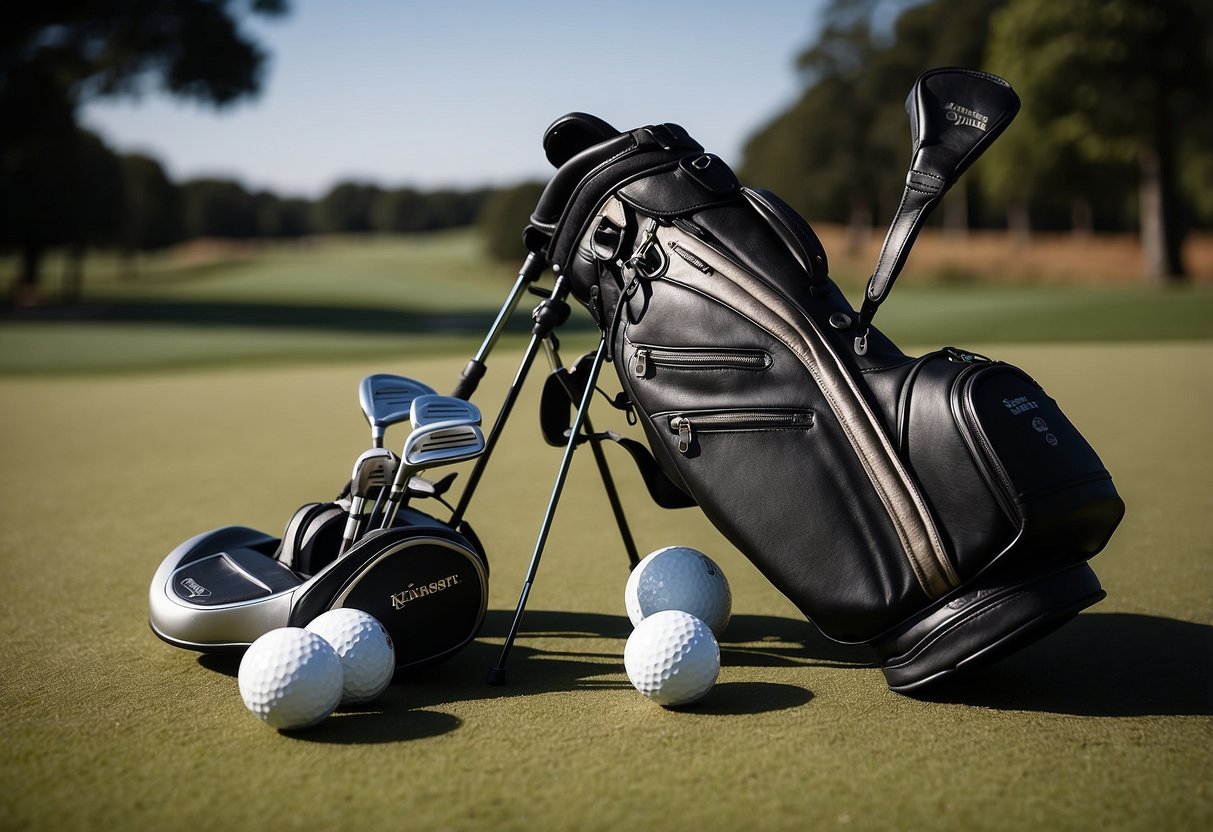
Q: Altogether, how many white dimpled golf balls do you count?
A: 4